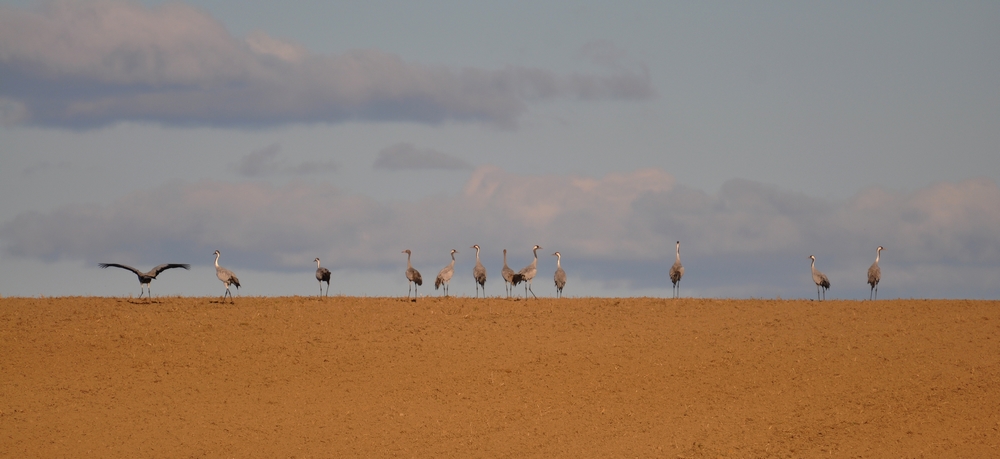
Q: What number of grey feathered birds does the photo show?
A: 12